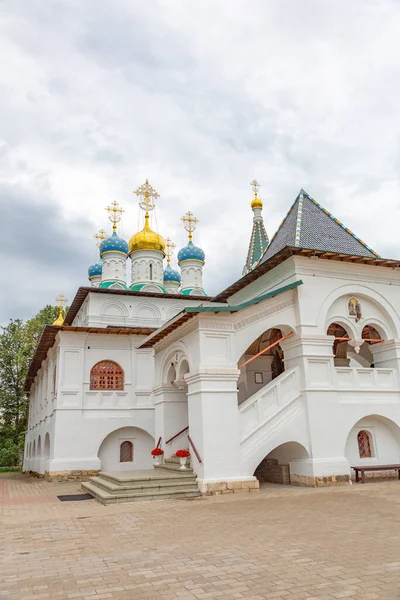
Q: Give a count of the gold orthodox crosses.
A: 7